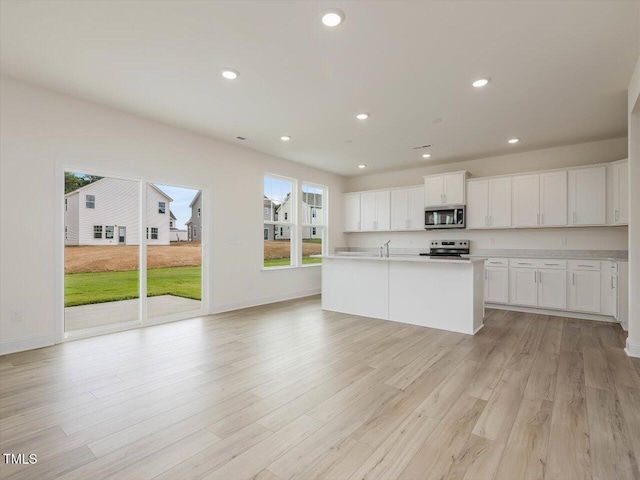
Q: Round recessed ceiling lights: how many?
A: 8